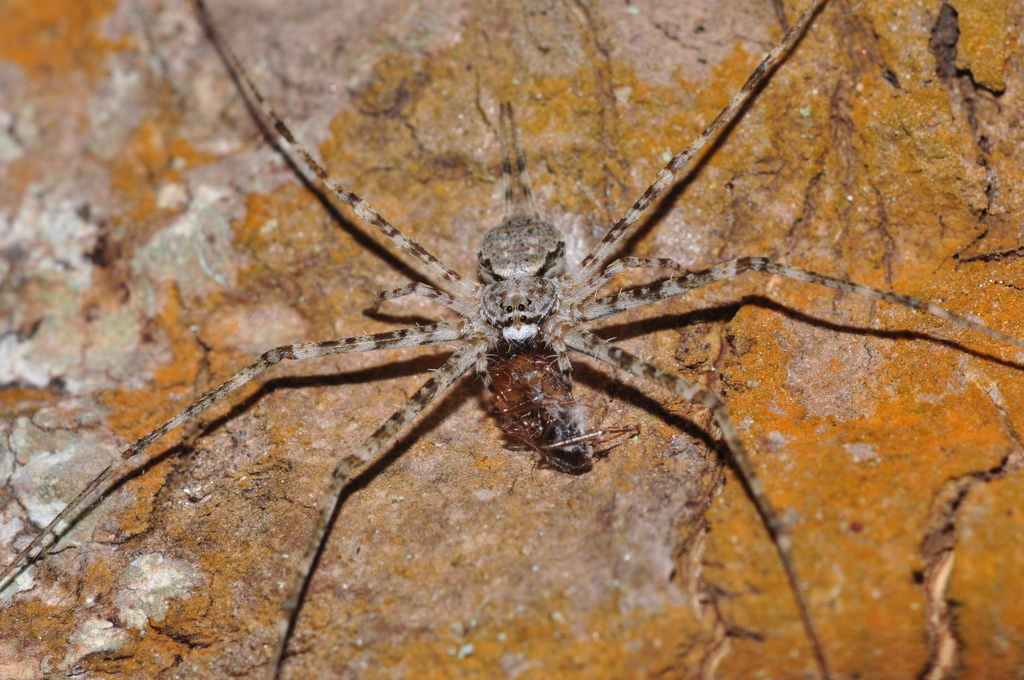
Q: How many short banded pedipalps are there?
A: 2